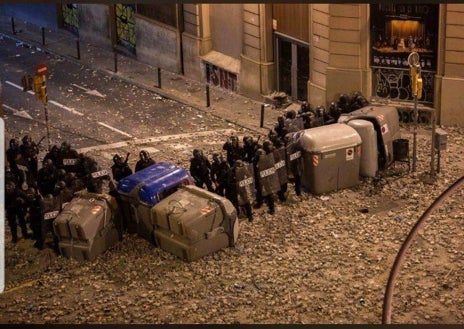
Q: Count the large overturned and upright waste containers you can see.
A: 5